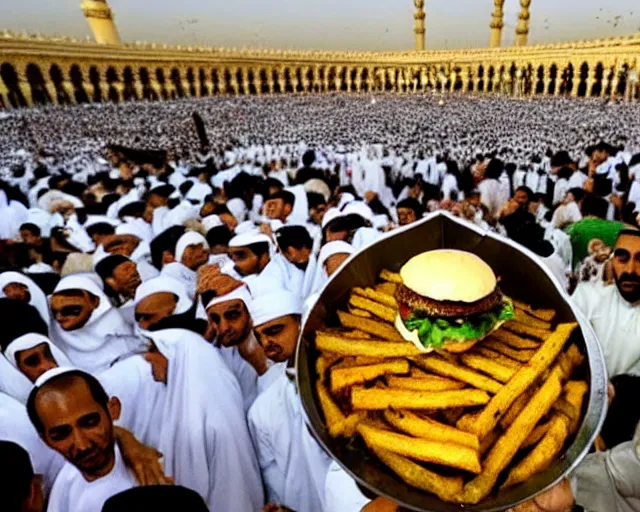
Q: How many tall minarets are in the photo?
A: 4